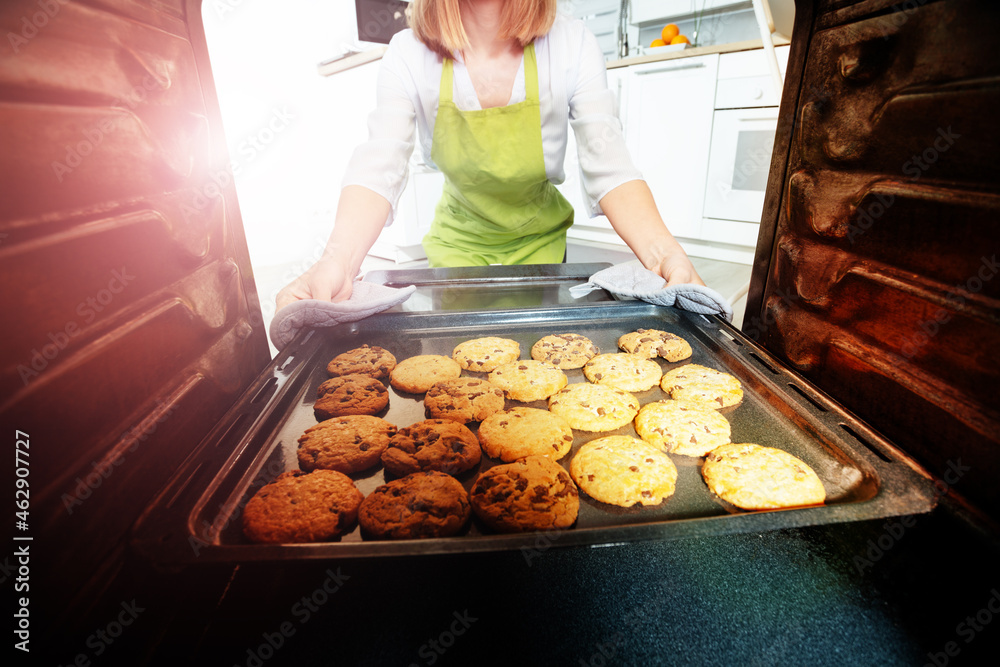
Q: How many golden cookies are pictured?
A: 12